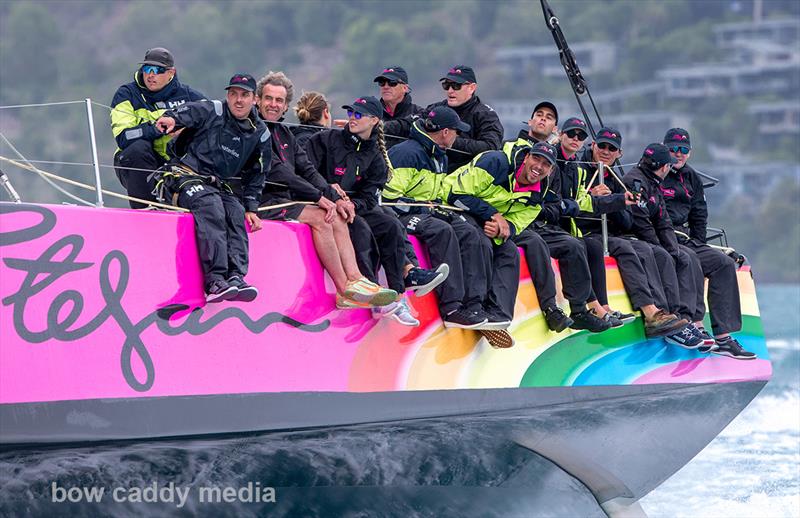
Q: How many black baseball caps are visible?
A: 12